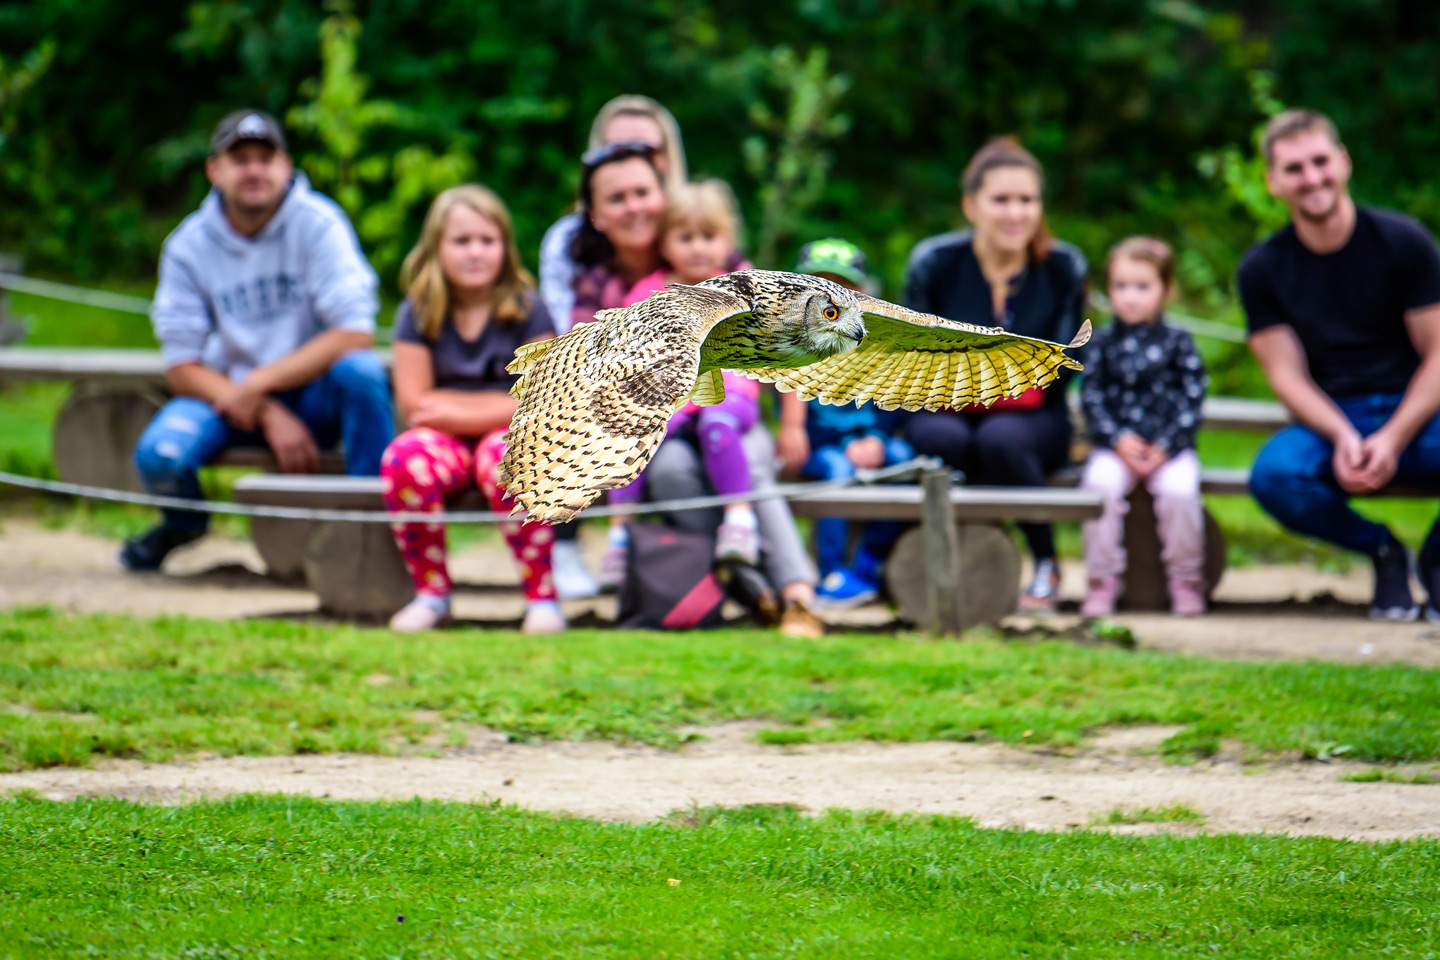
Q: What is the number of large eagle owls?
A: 1